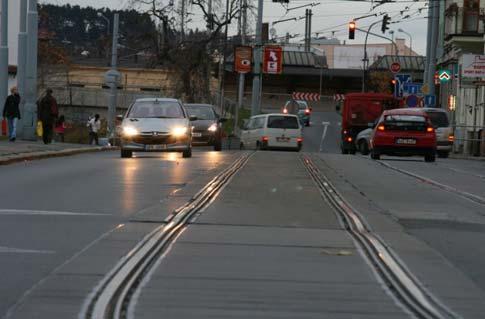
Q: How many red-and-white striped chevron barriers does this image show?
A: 2